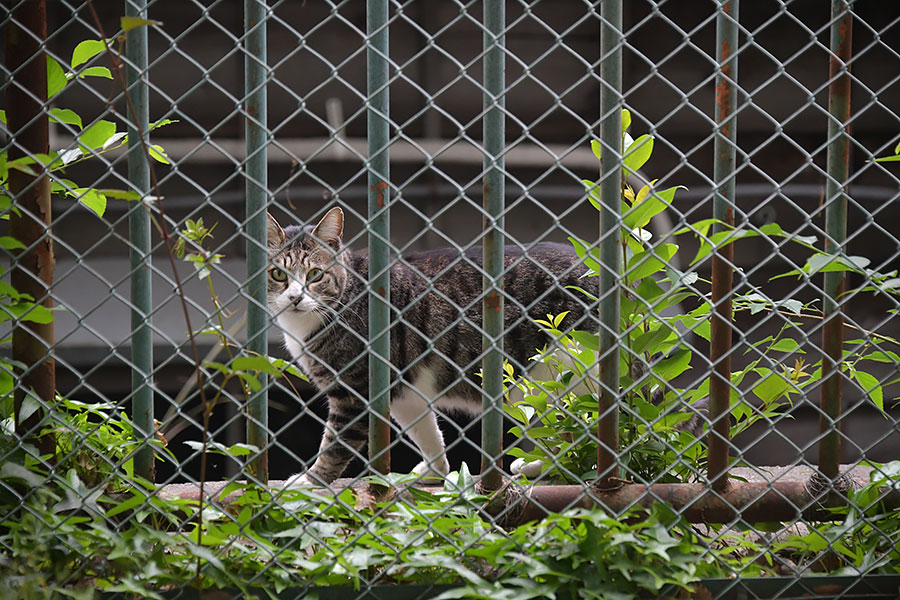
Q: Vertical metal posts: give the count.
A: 8